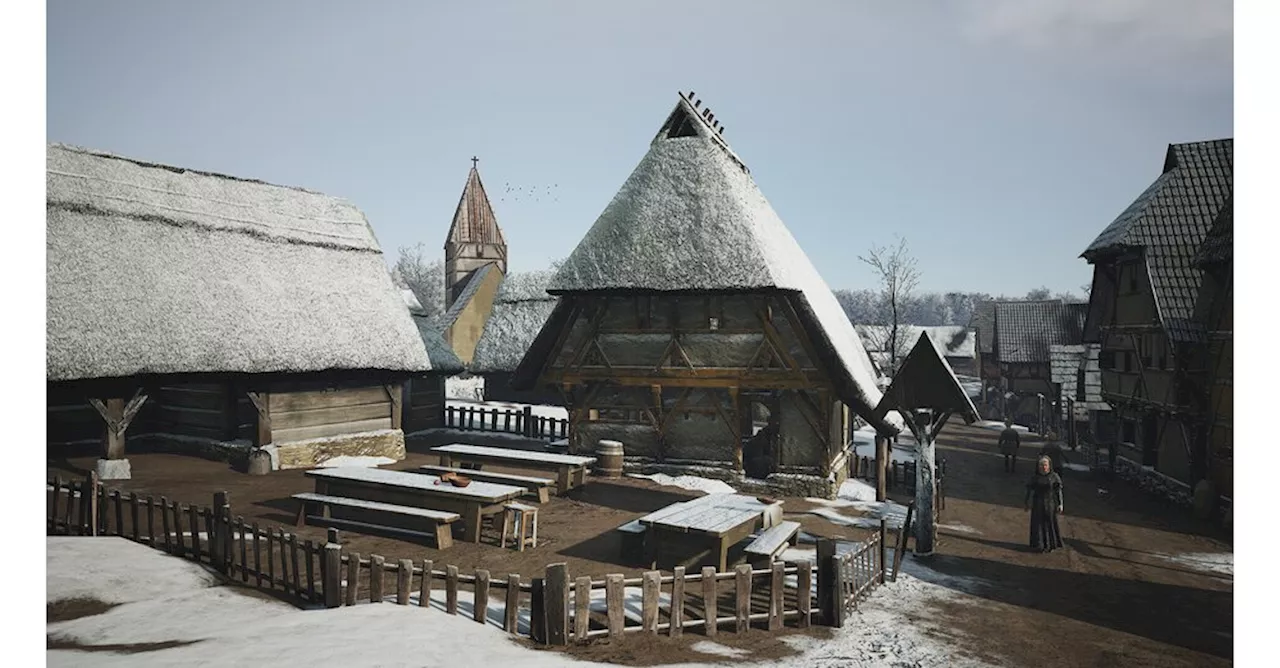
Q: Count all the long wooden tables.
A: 3